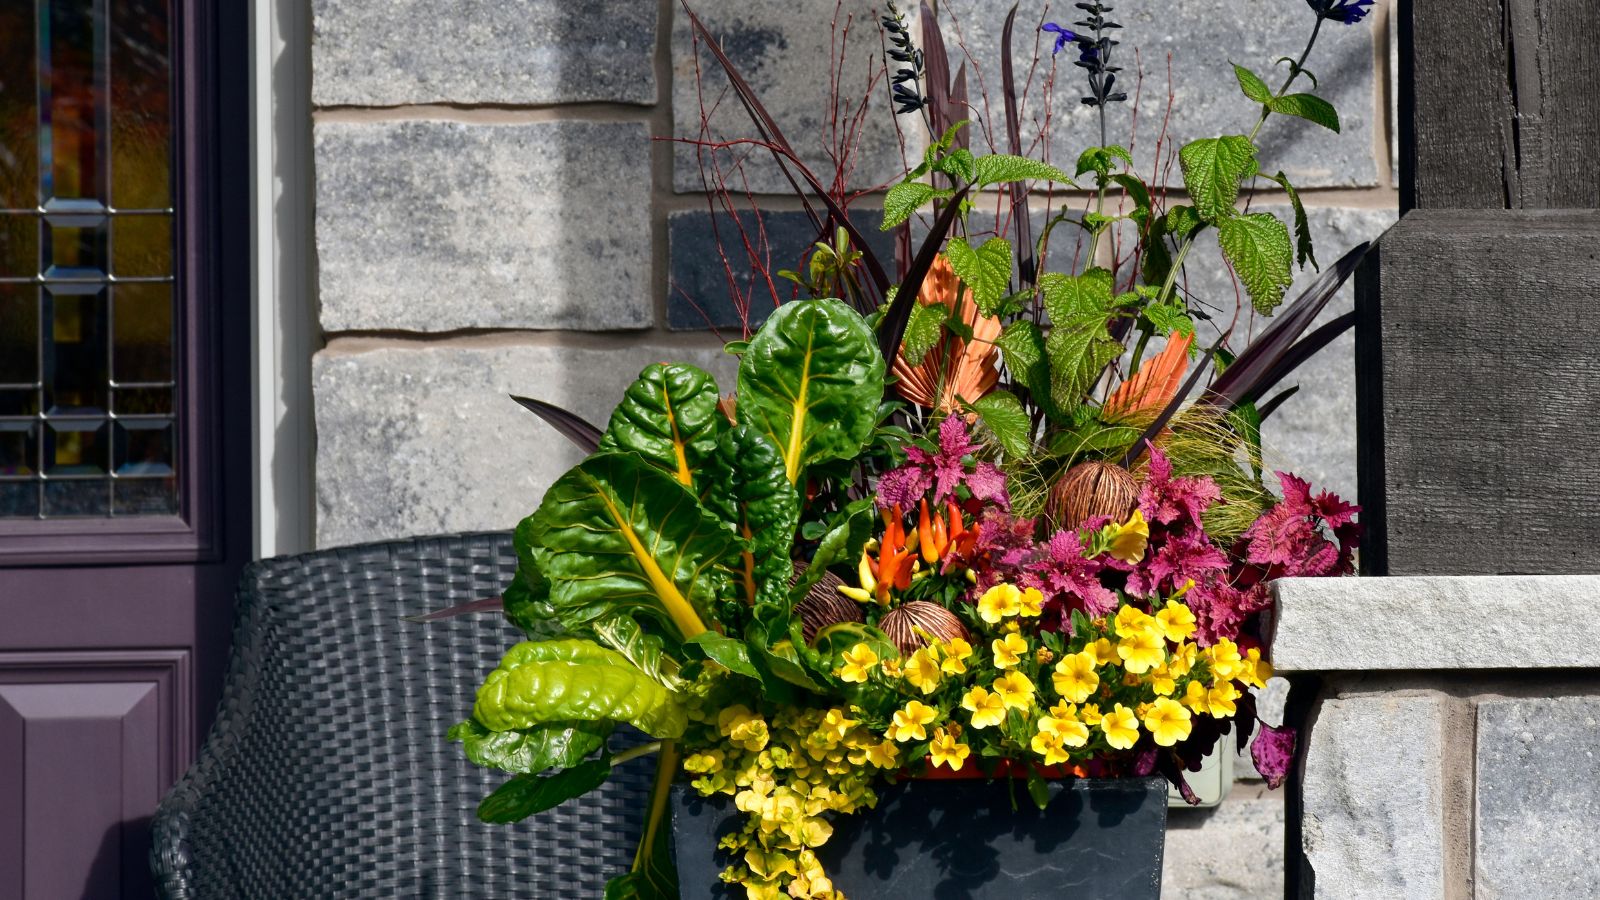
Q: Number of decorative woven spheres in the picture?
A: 3